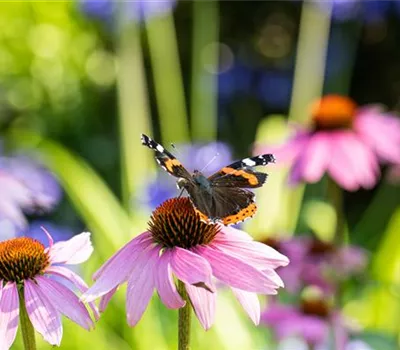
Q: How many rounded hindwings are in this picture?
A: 2